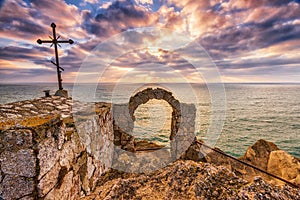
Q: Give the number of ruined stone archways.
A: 1